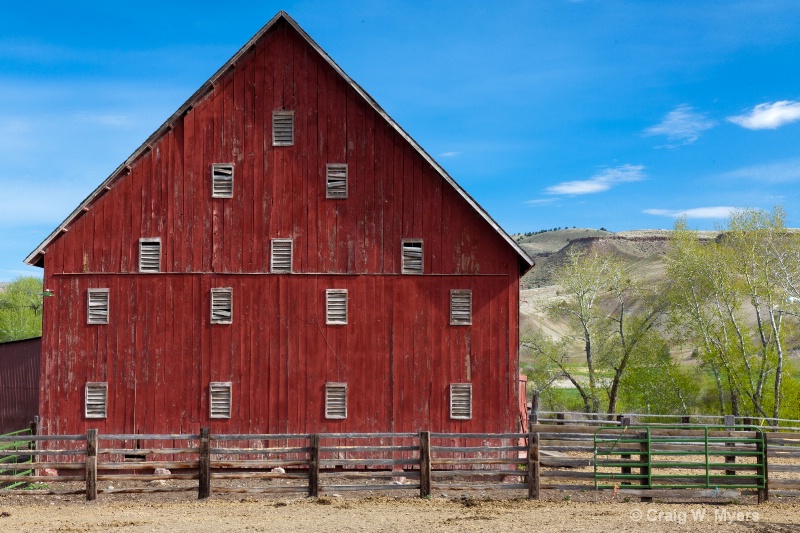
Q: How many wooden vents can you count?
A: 14